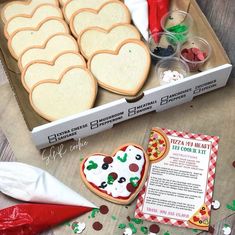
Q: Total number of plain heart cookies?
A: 11